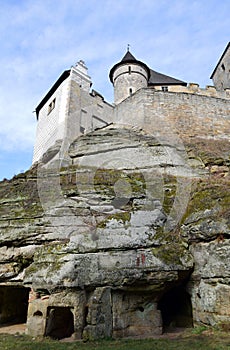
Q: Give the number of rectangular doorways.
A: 2